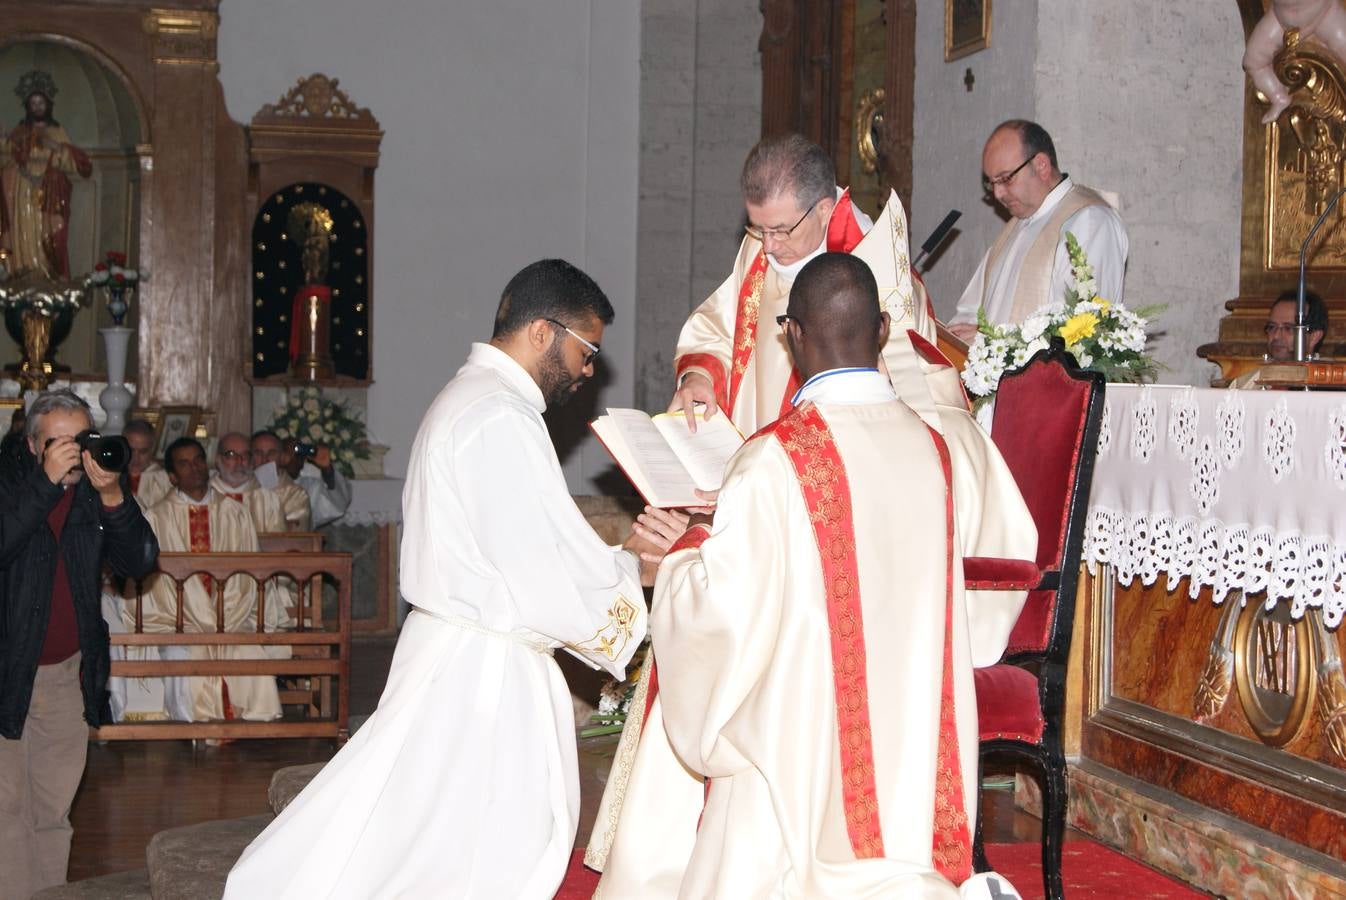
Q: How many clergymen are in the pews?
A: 5